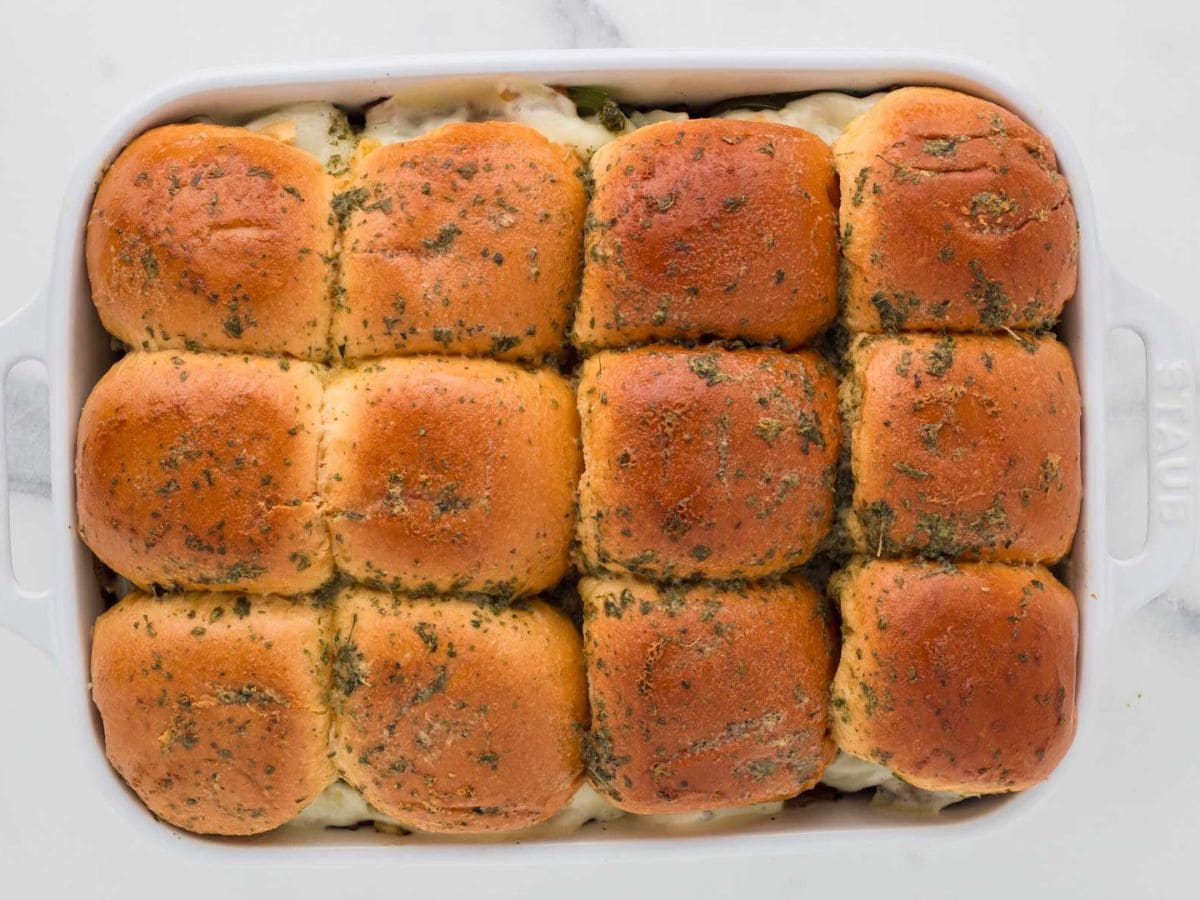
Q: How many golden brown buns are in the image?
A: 12